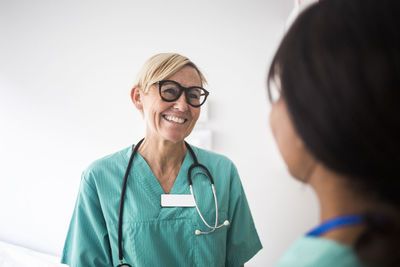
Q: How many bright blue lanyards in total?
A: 1